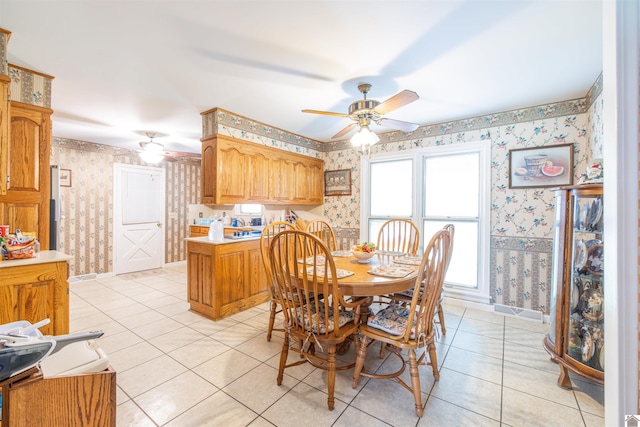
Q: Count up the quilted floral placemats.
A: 6